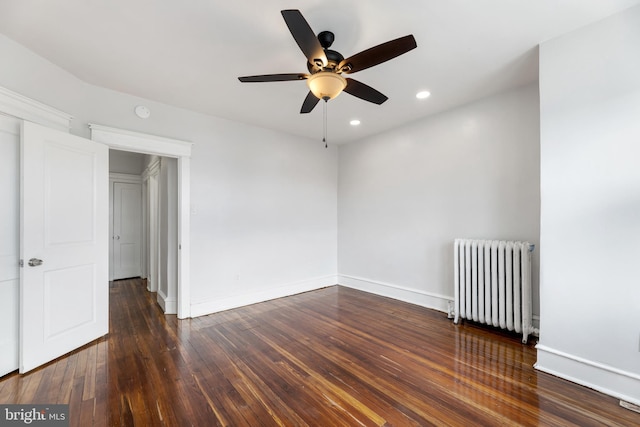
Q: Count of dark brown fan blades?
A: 5